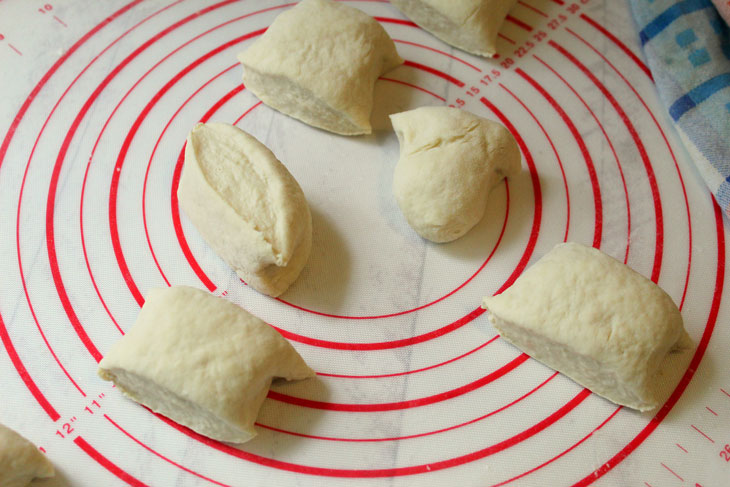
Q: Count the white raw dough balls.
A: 7